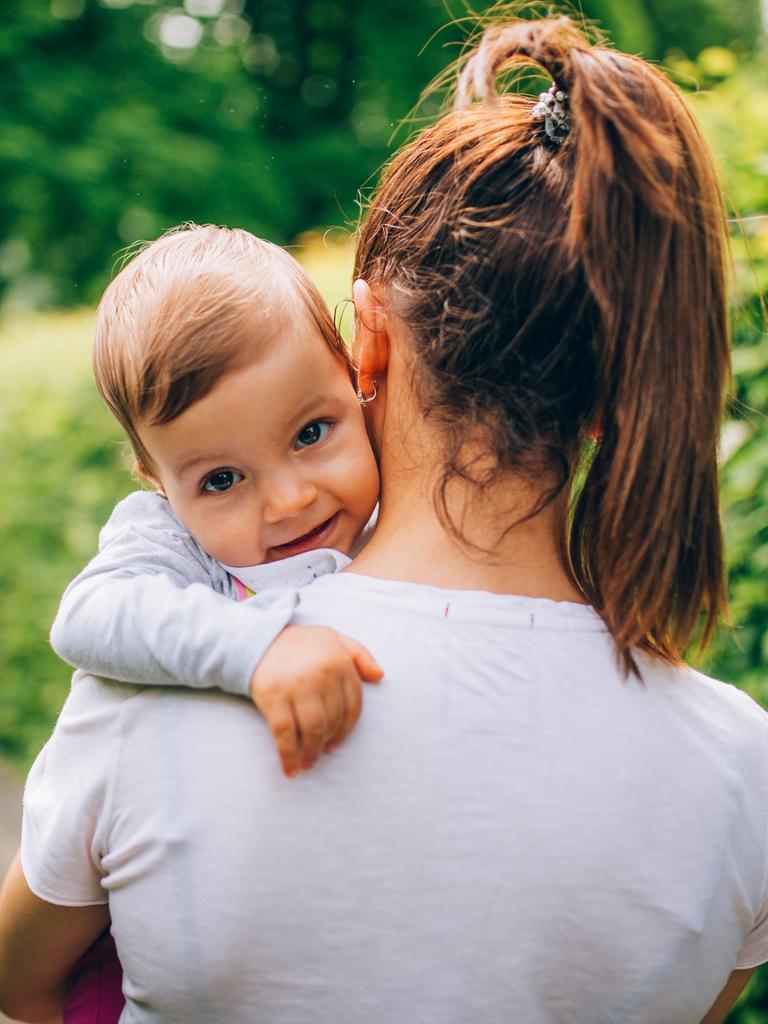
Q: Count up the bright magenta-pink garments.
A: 1